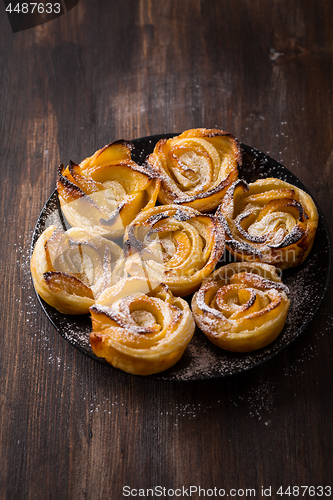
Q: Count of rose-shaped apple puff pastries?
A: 7